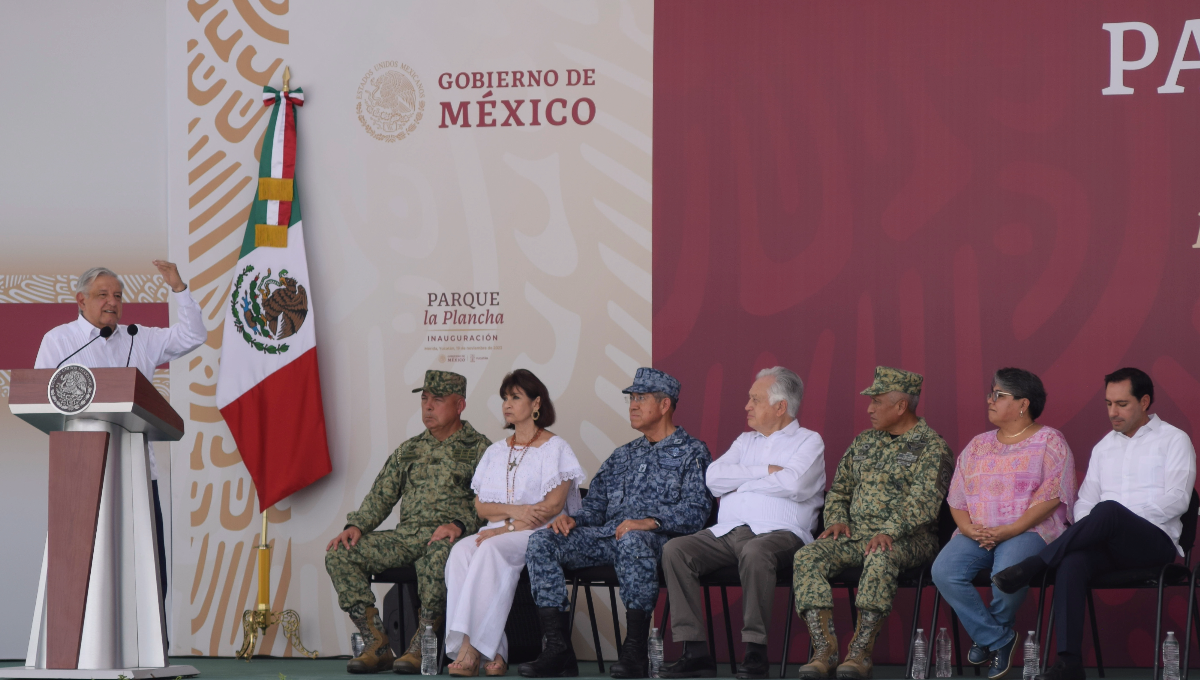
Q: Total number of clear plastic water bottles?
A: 7